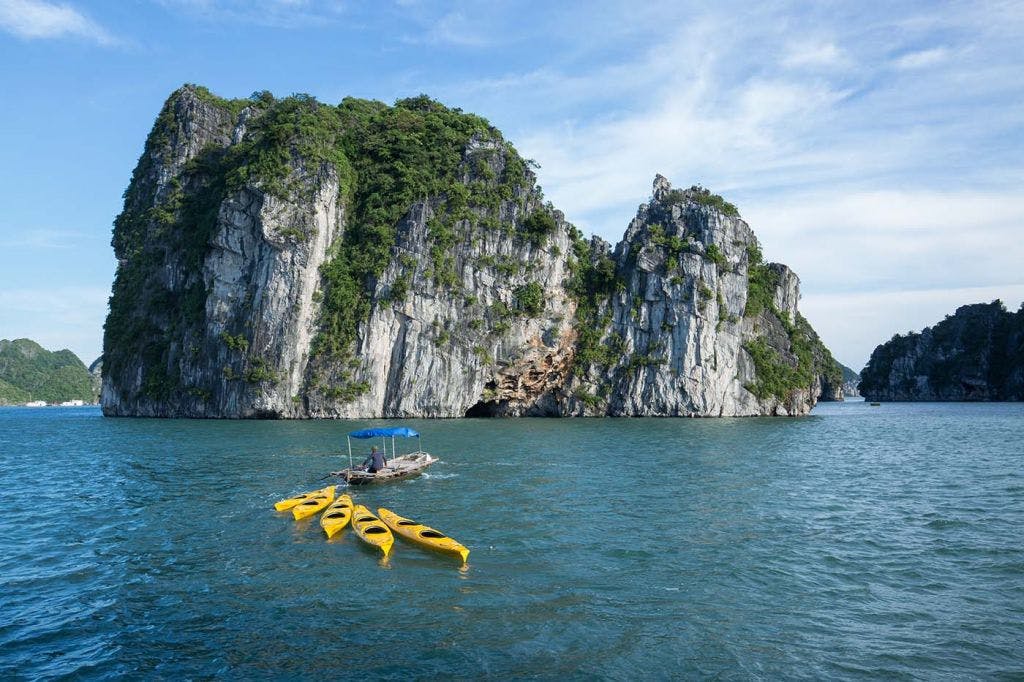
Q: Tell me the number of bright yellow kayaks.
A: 5